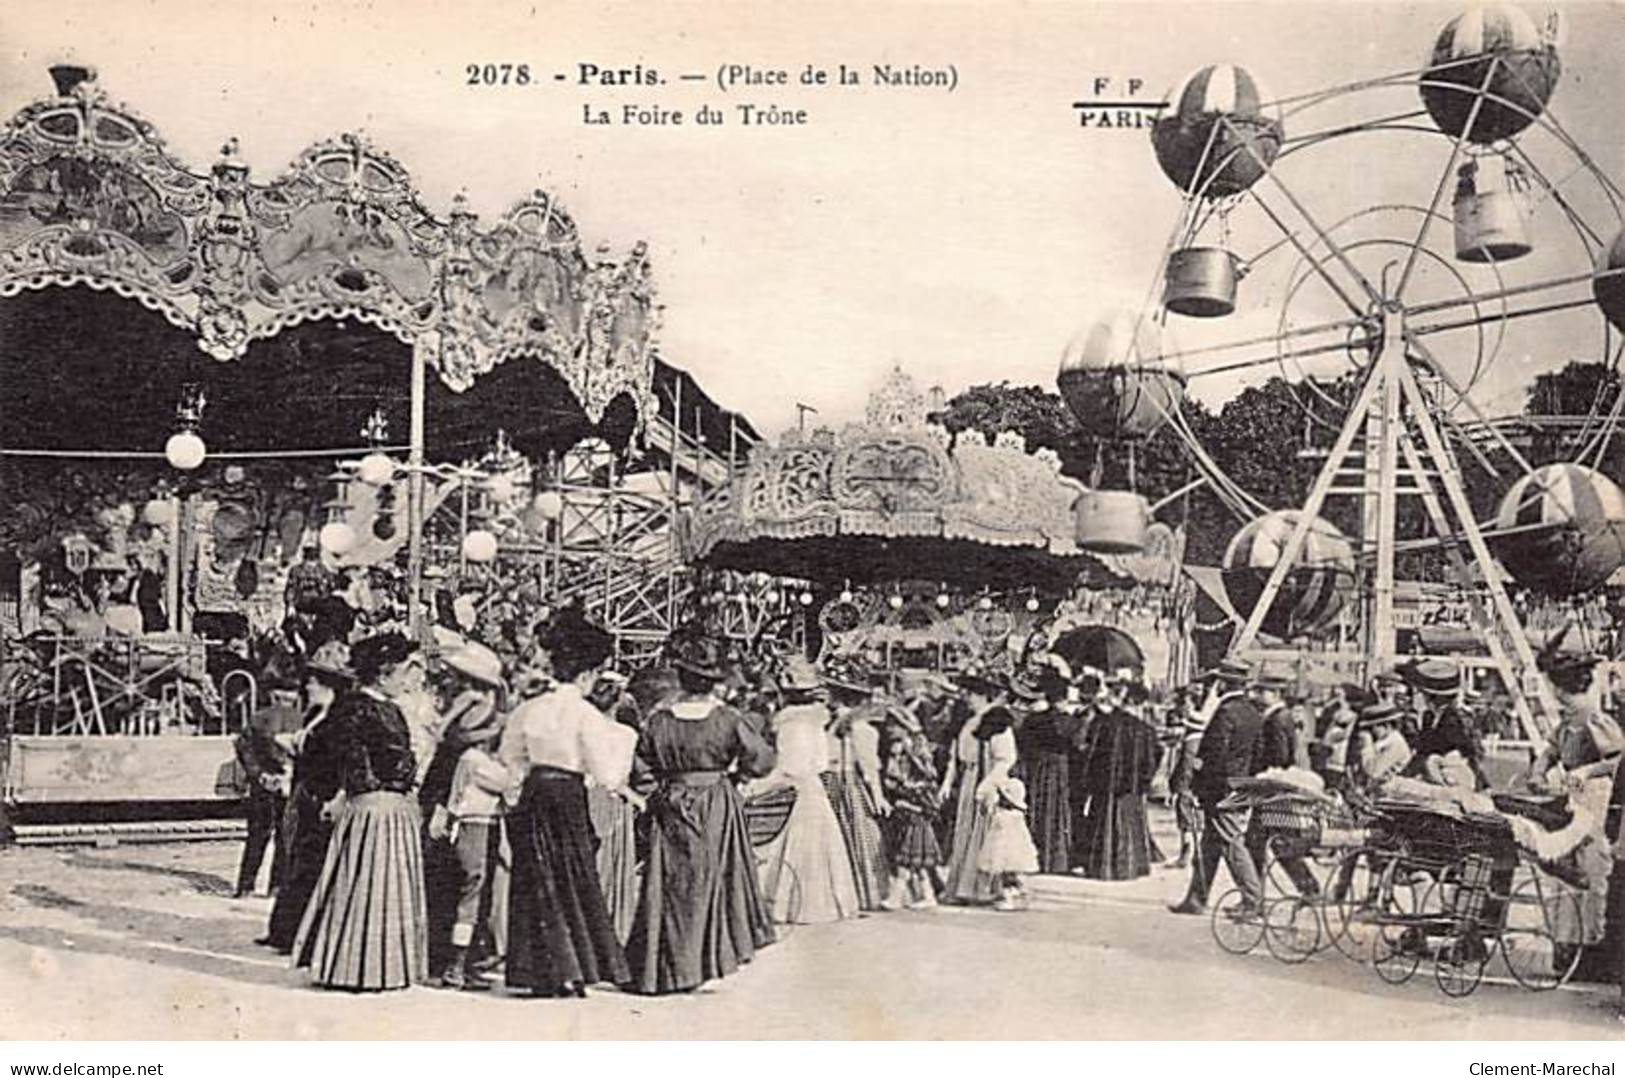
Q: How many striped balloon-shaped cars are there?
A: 6